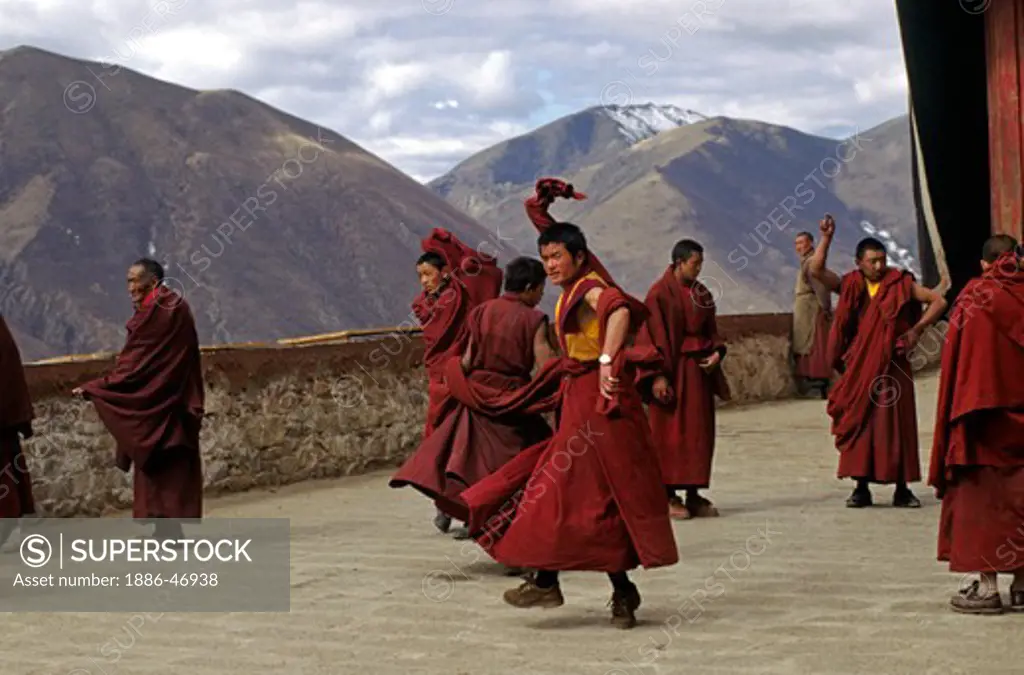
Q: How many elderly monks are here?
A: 1